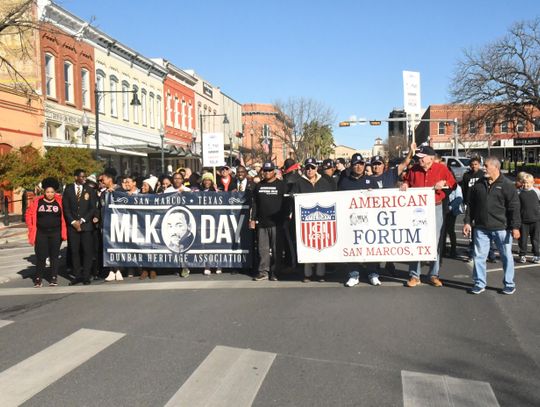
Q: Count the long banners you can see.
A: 2